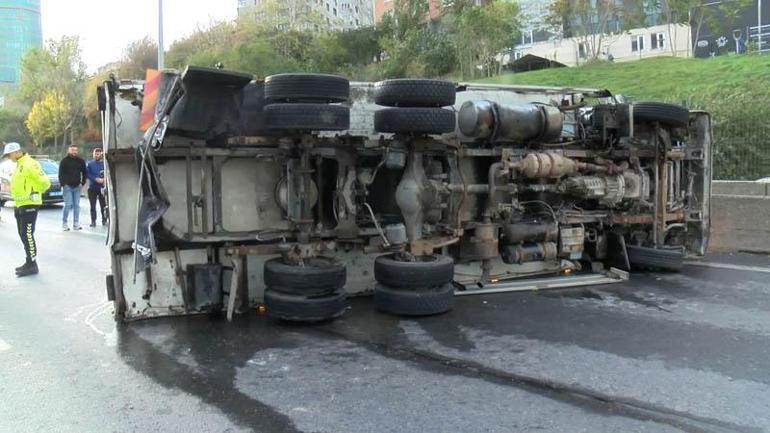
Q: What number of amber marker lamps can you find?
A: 3